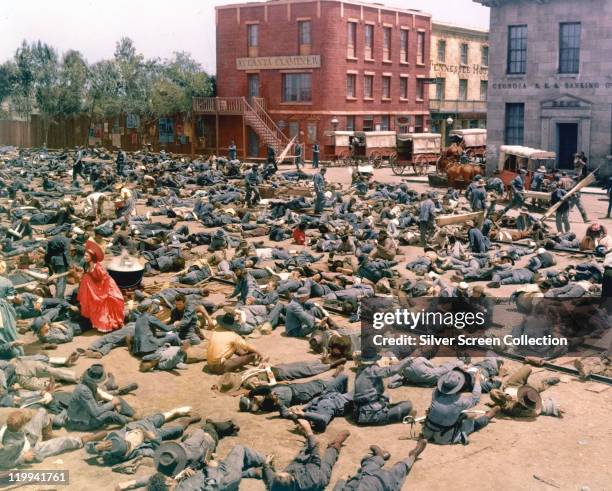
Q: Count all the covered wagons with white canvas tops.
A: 5